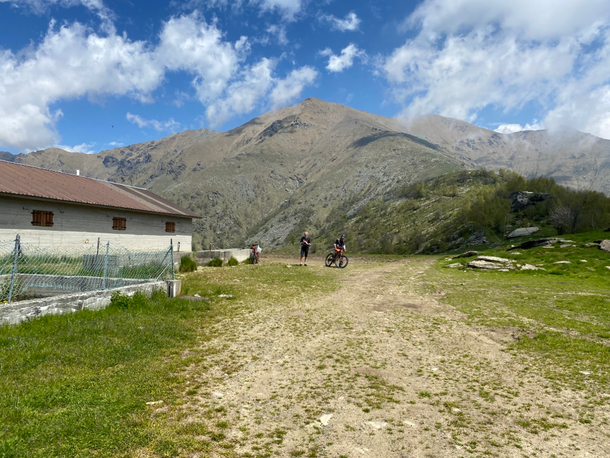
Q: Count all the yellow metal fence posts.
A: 0